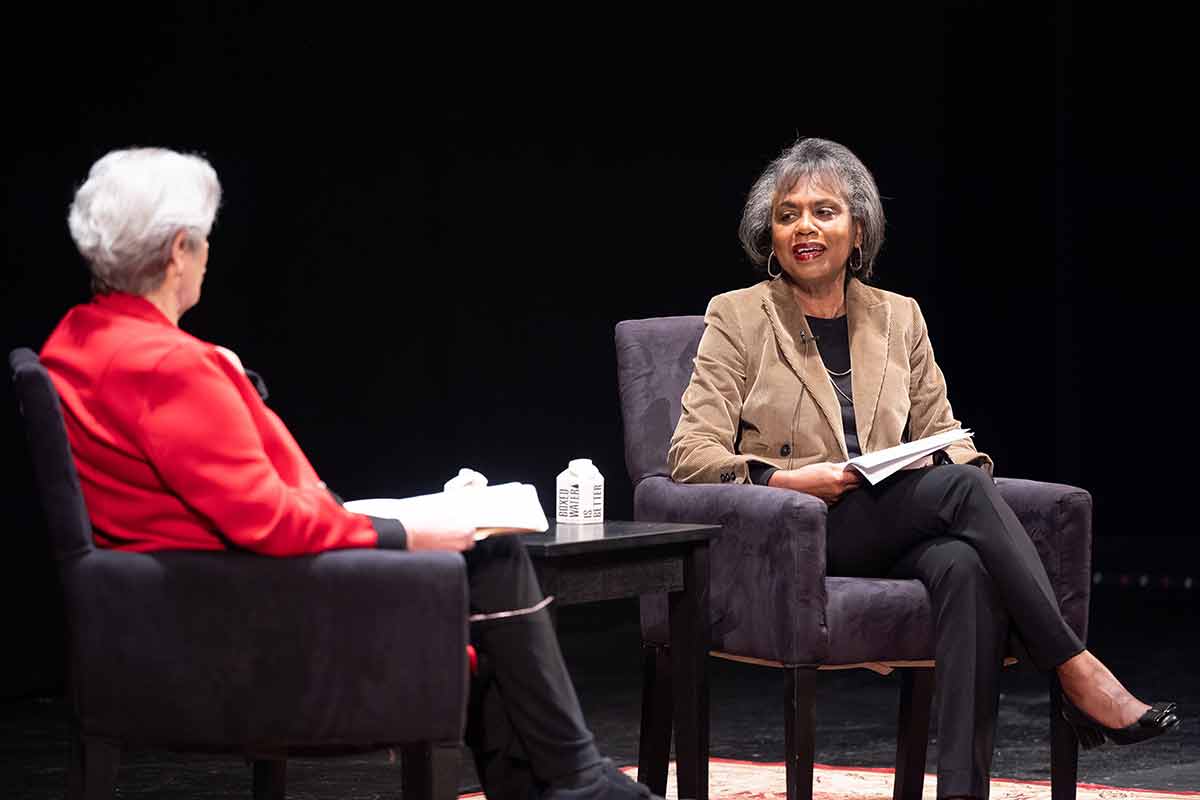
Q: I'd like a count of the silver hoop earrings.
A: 2